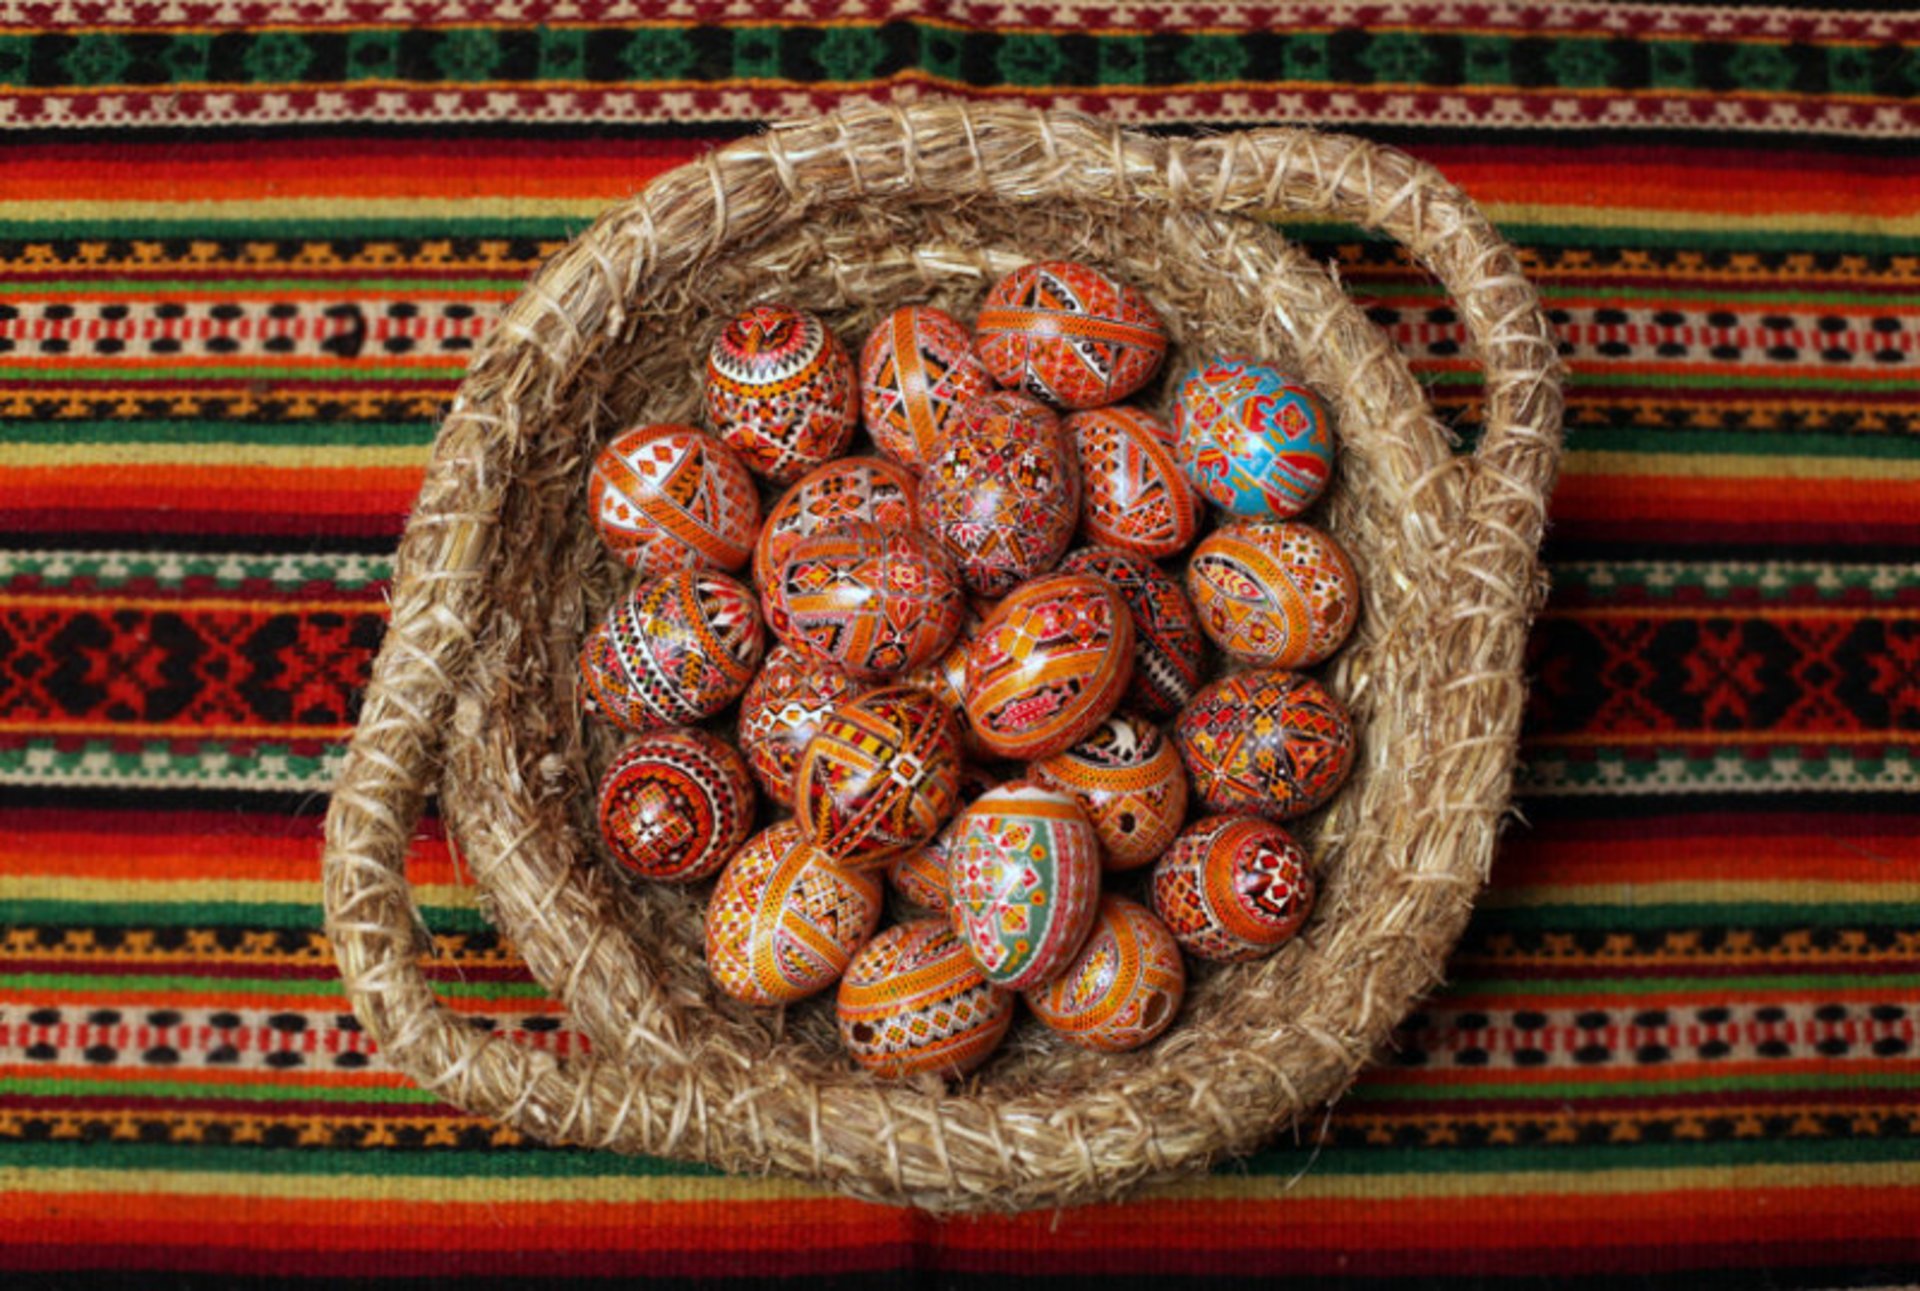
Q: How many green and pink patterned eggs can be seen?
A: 1